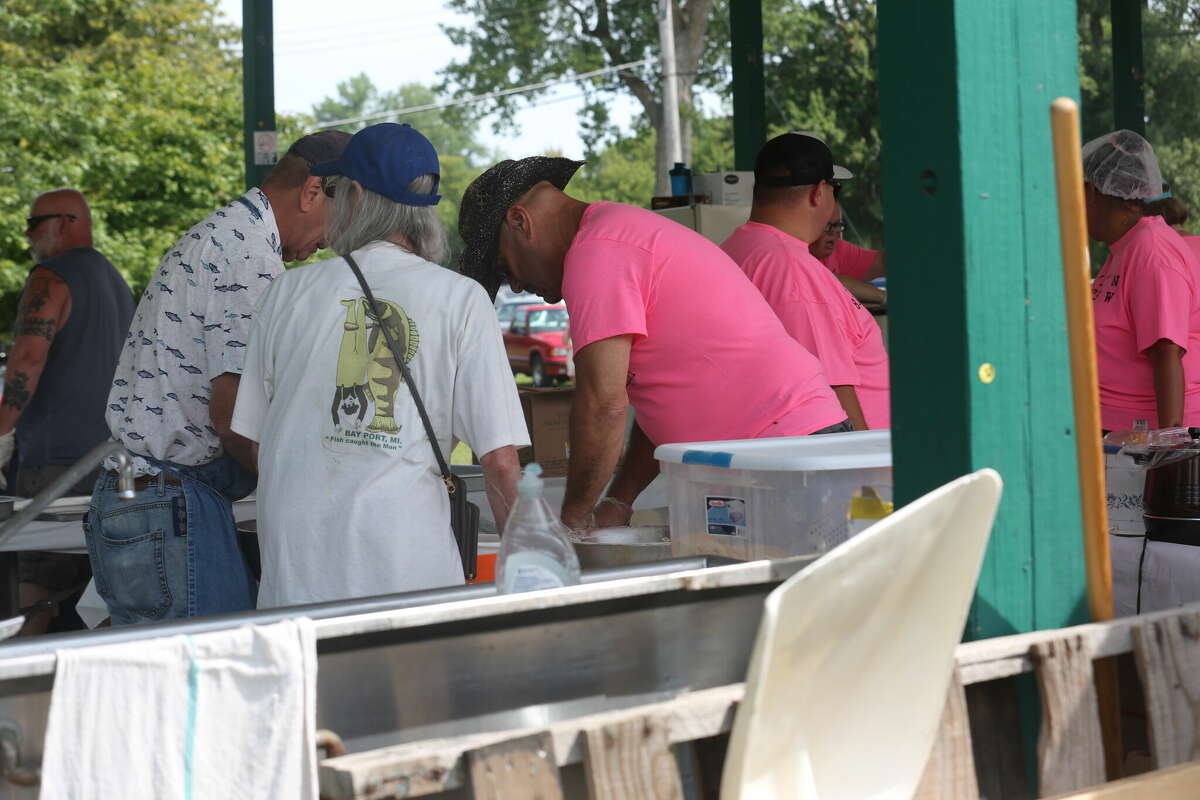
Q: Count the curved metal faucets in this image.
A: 1